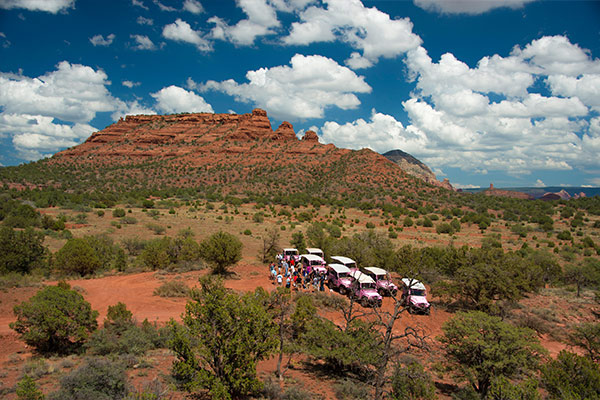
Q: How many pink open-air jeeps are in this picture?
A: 8